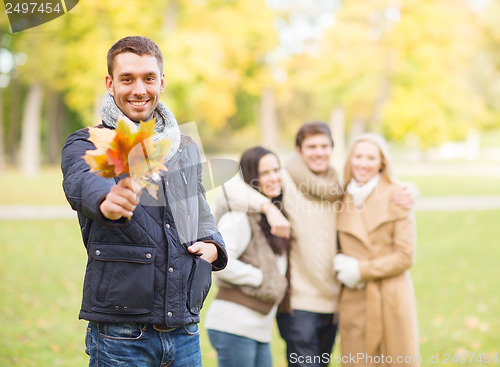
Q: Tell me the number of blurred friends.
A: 3